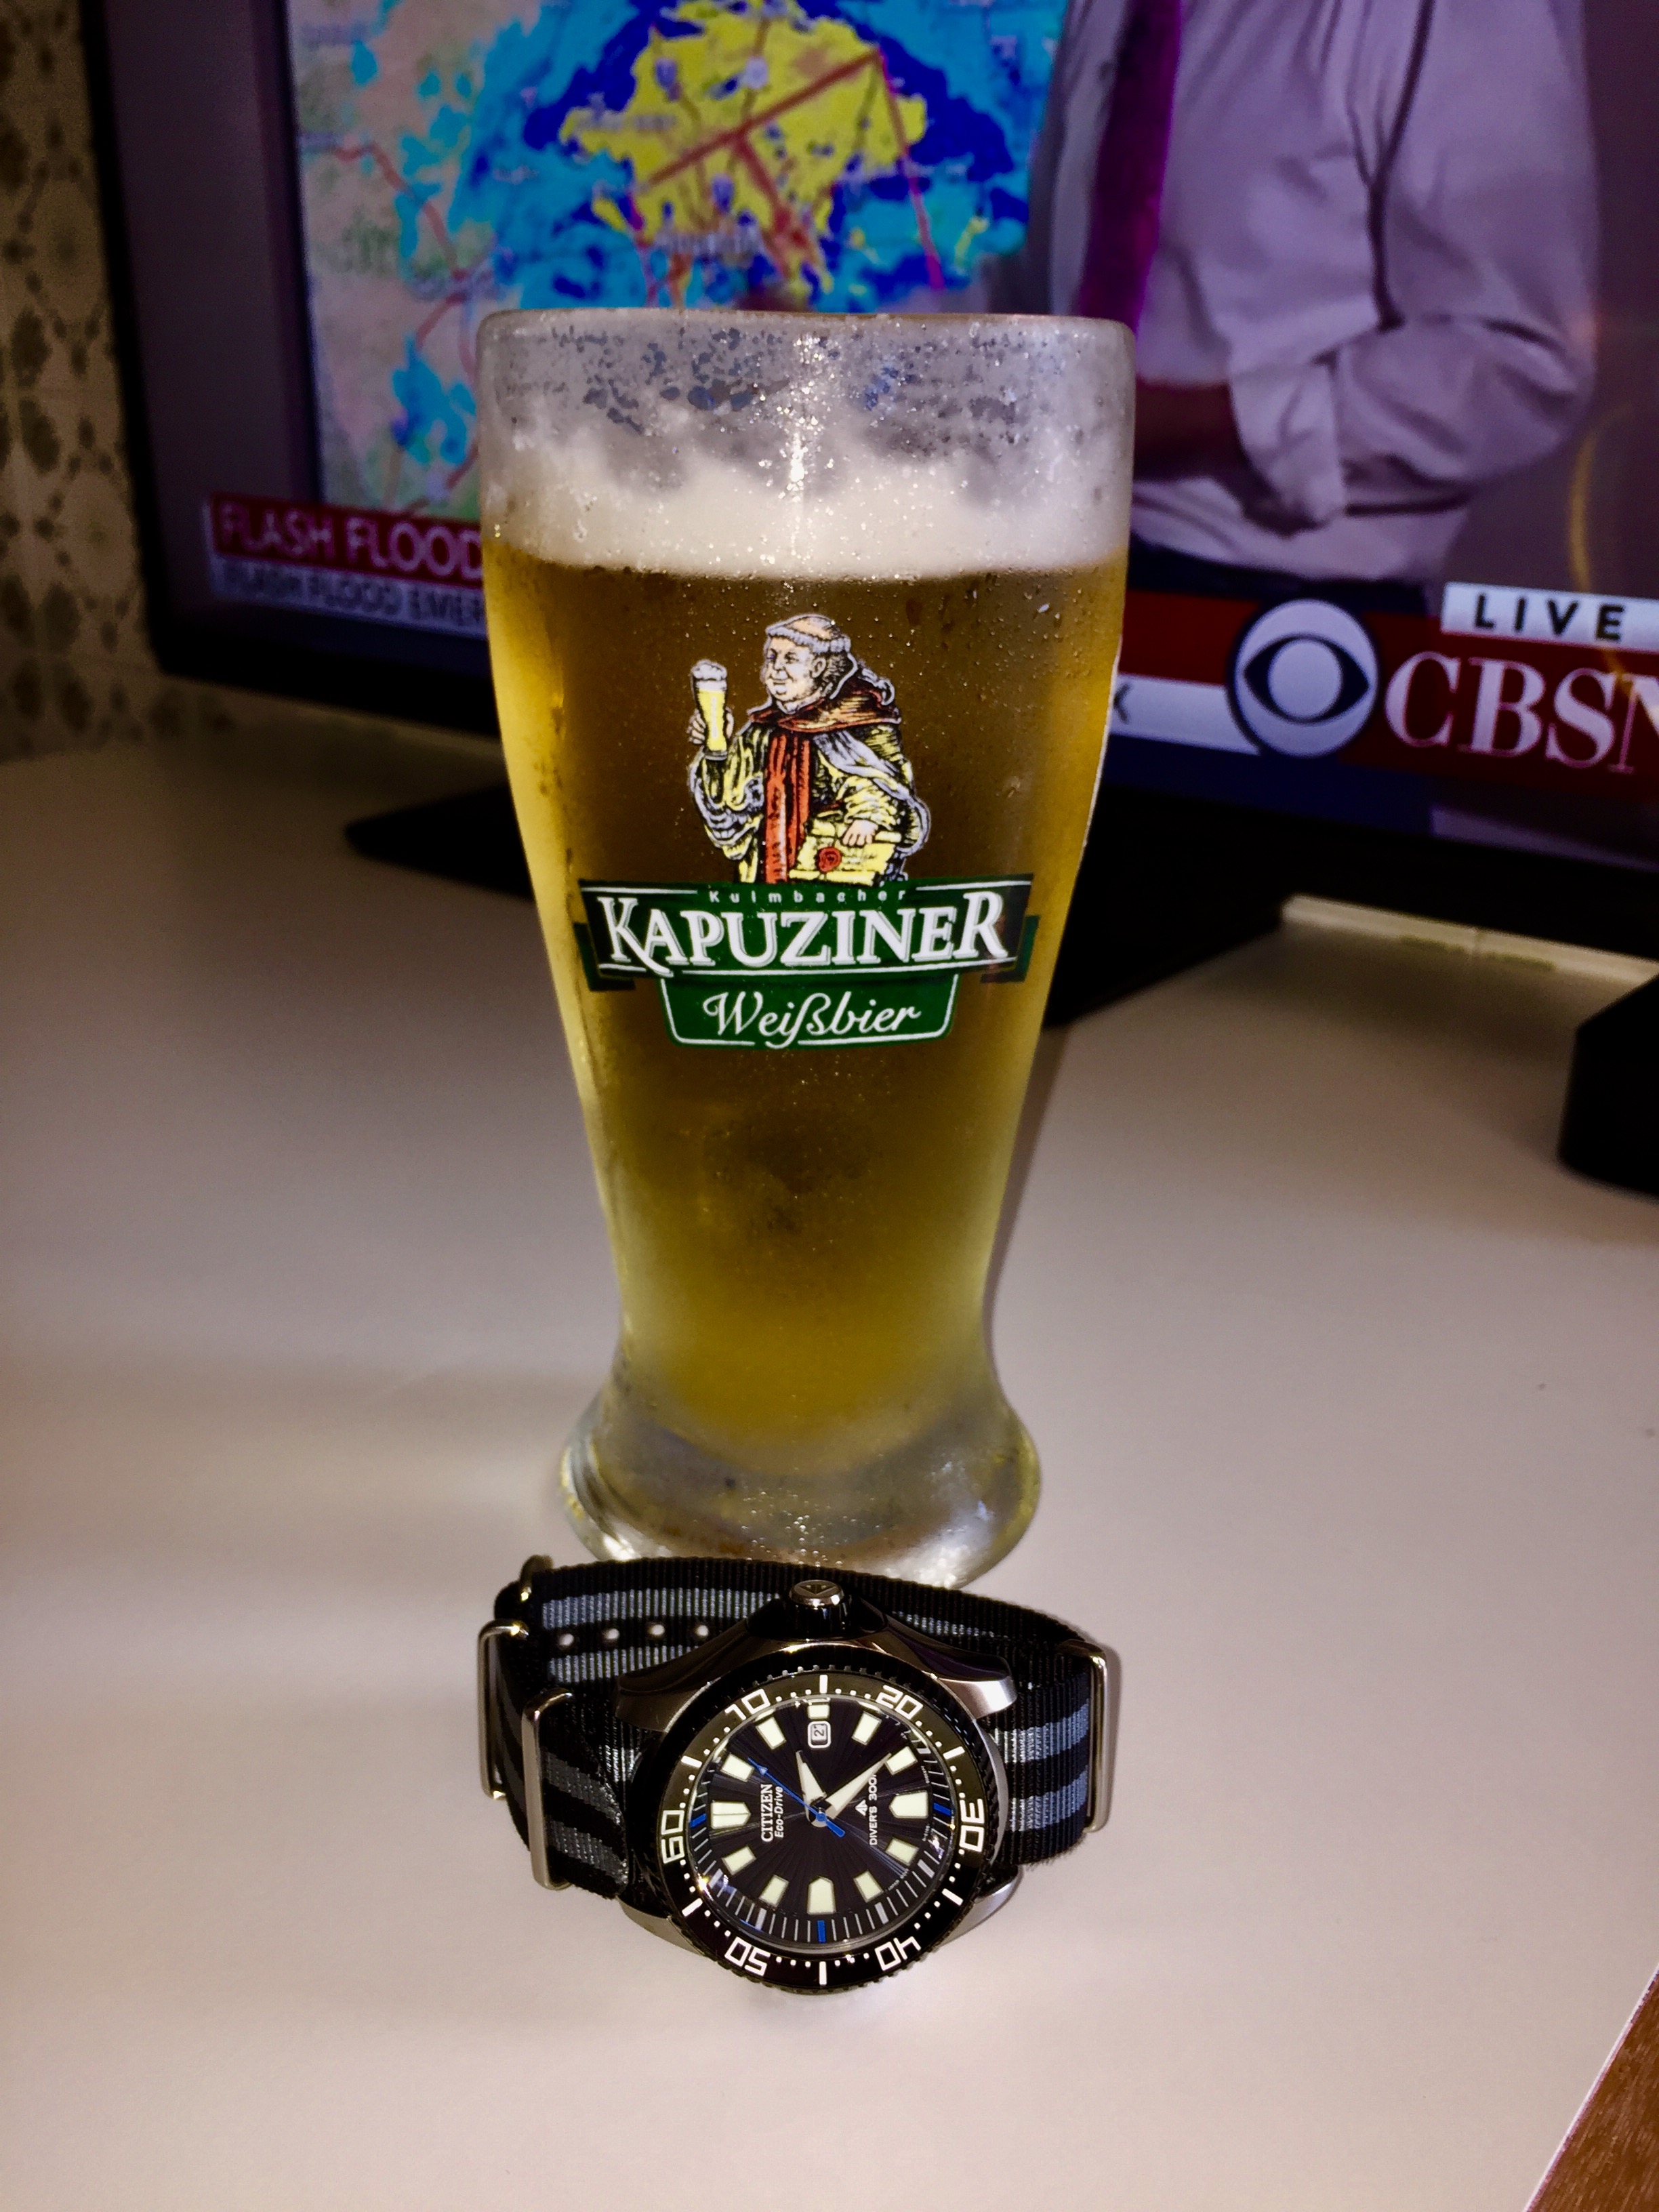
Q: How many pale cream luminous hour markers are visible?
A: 12